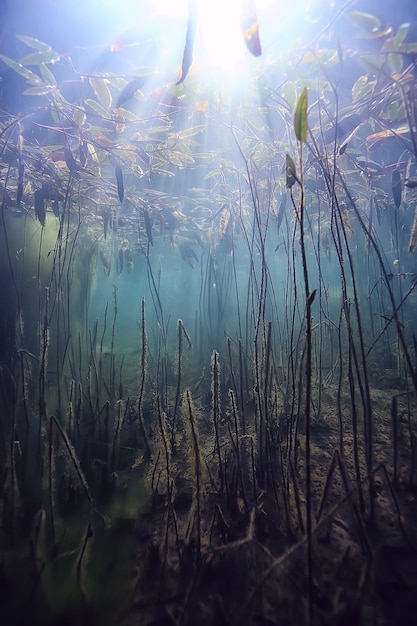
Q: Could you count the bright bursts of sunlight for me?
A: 1